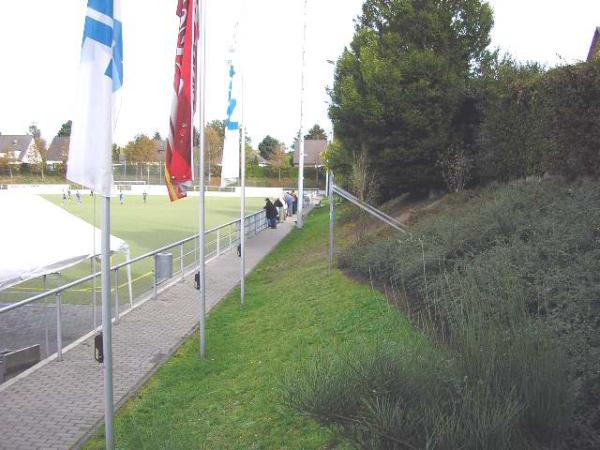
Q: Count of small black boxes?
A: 3